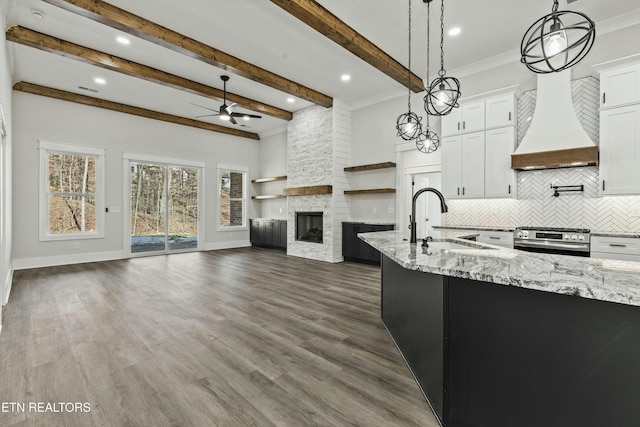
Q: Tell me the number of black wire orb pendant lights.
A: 4